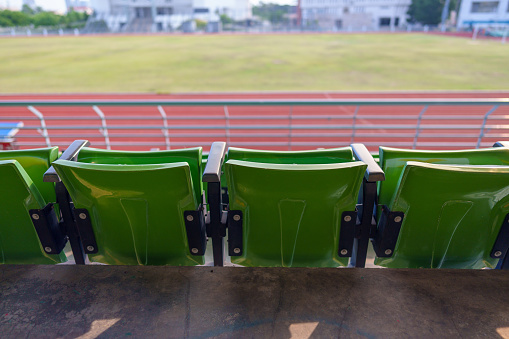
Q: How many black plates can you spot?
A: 7